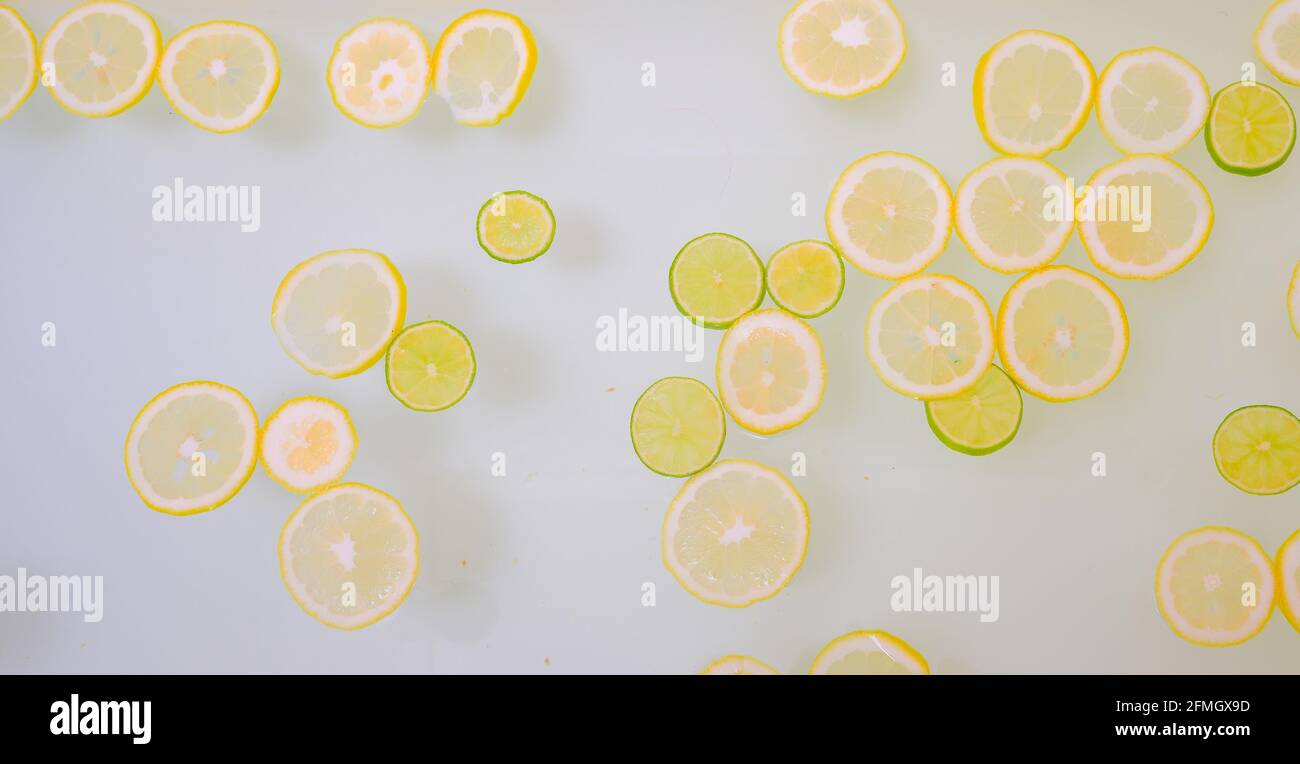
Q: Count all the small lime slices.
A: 8